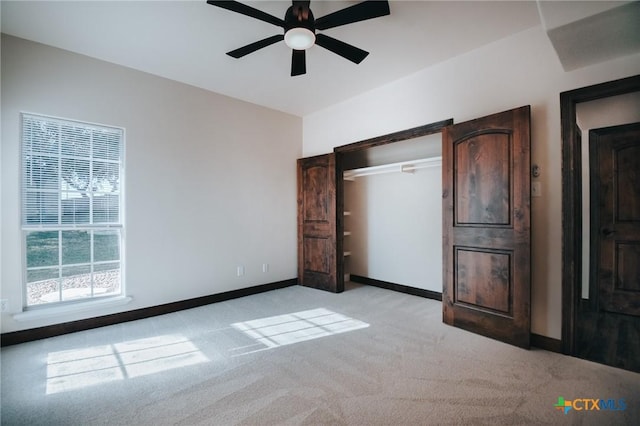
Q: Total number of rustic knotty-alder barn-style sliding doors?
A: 2